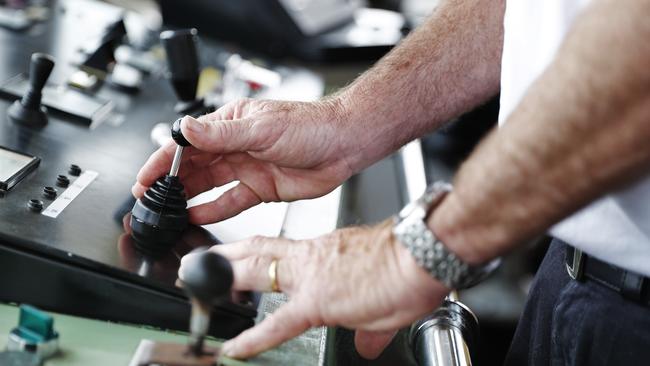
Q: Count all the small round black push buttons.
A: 4